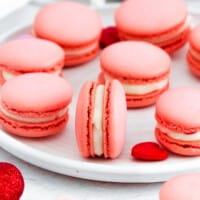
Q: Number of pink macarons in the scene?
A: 9